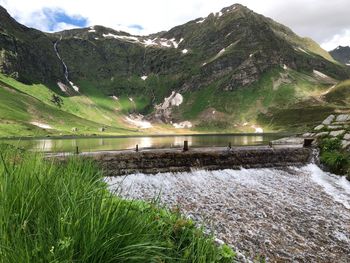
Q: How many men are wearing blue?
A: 0